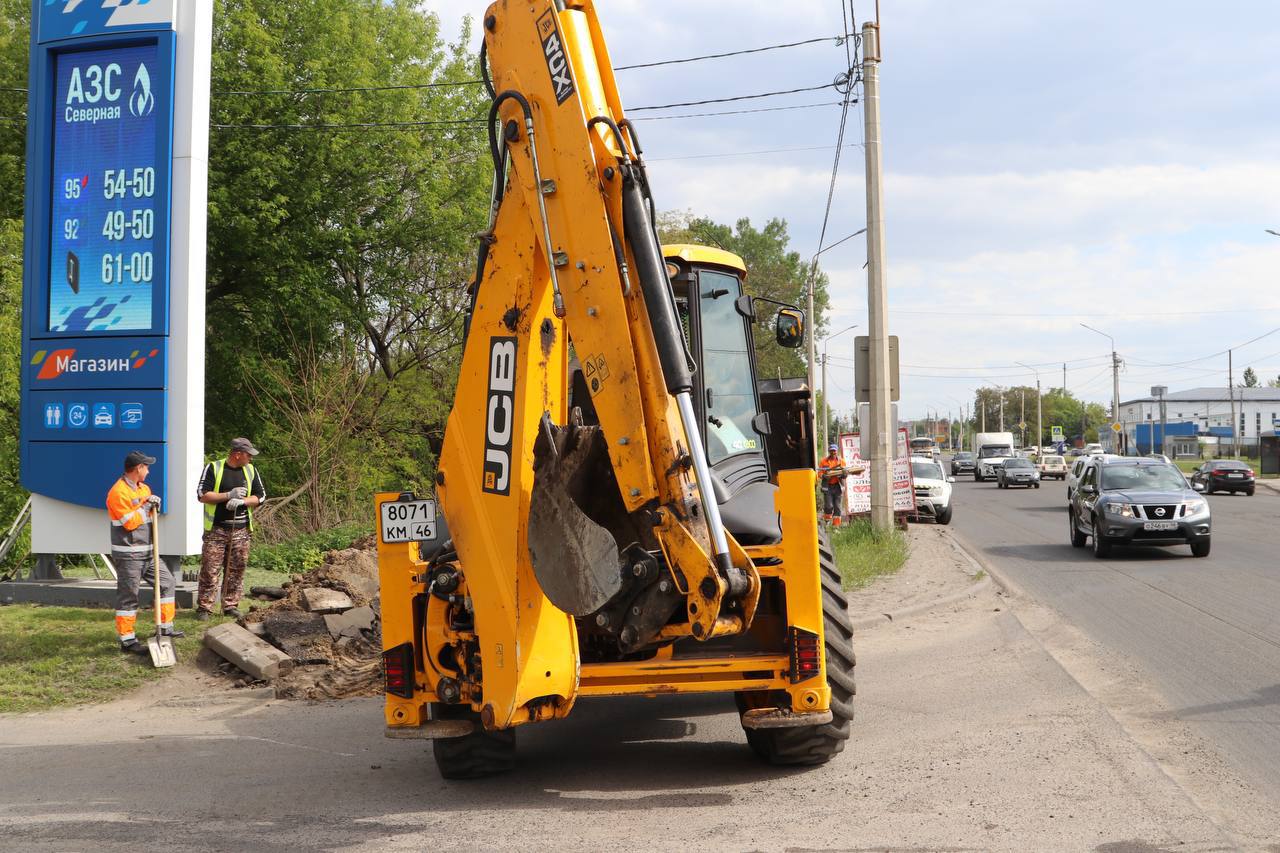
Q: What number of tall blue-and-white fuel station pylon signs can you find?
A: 1